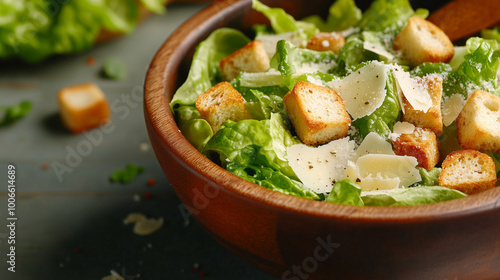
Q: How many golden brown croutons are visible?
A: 10